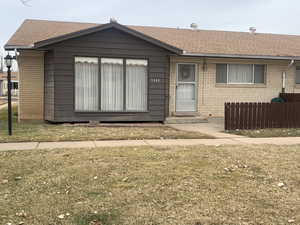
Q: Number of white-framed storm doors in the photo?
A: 1